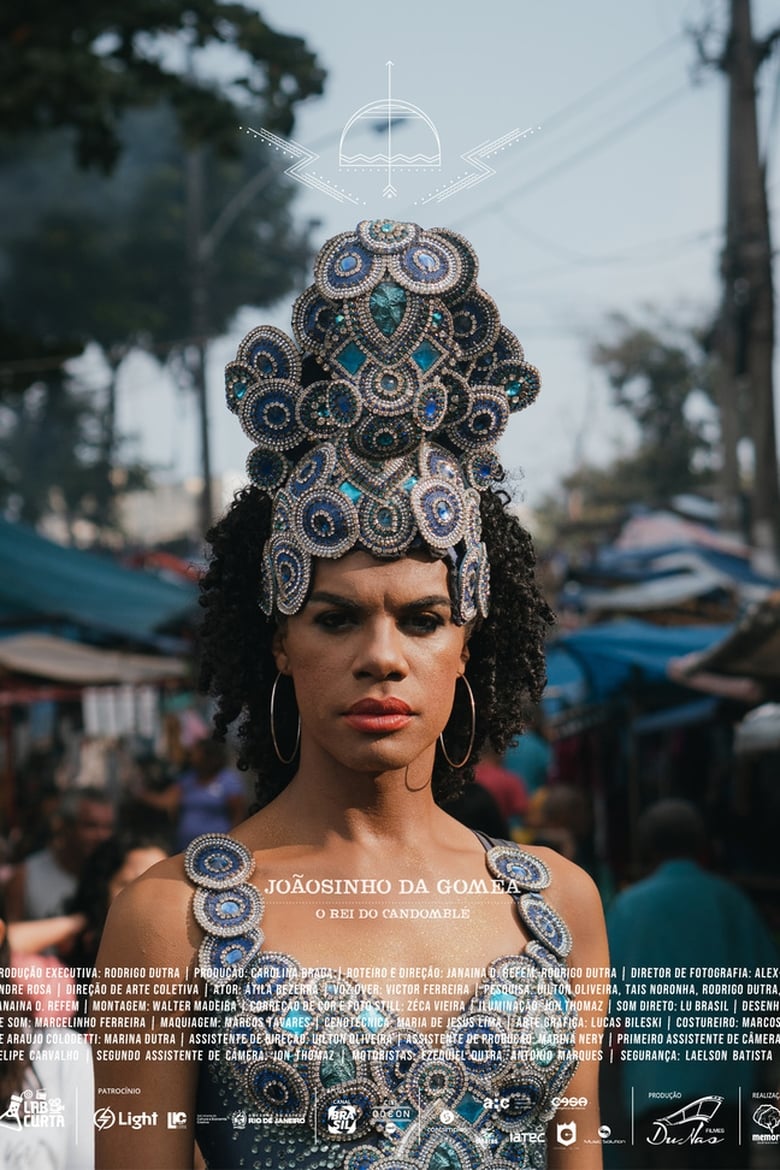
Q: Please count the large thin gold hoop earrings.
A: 2